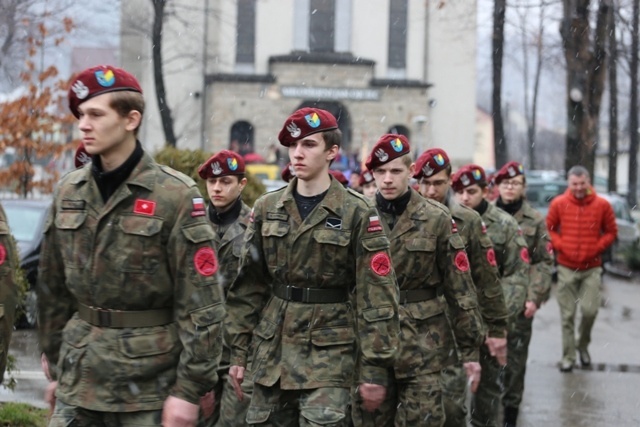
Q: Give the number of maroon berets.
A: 11